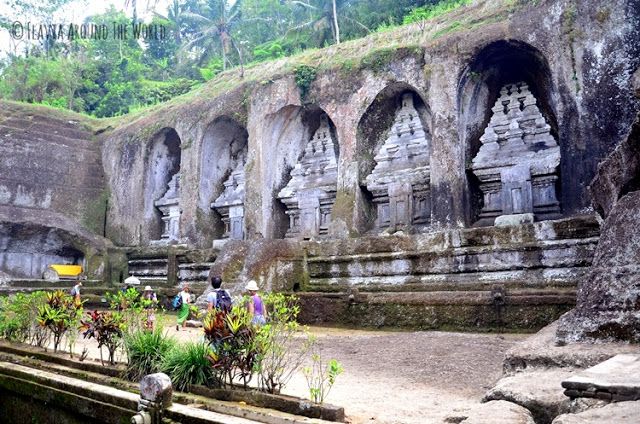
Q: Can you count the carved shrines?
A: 5